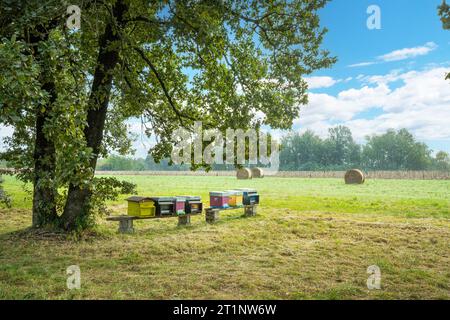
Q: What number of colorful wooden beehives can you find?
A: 7